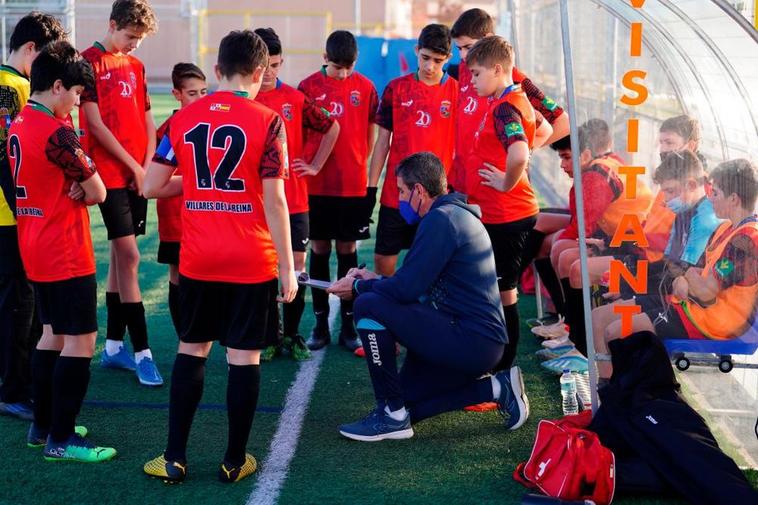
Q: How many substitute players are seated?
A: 5